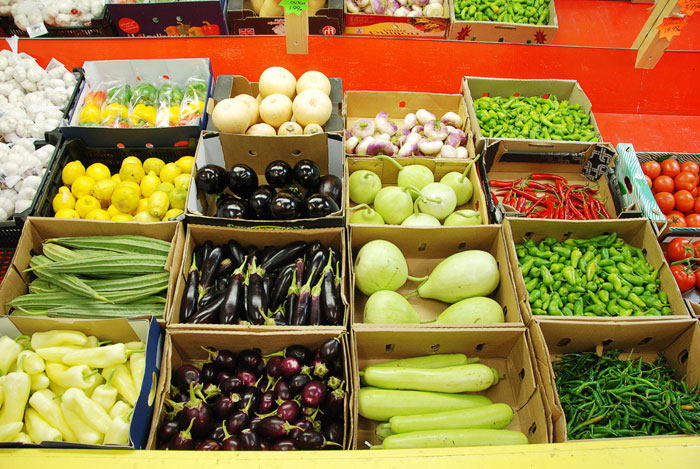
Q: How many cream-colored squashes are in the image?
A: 9